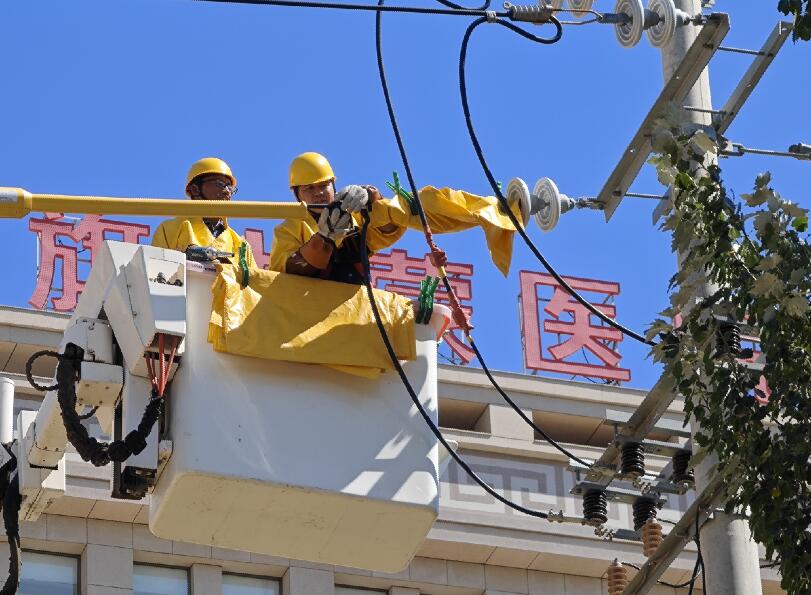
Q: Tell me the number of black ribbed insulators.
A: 5